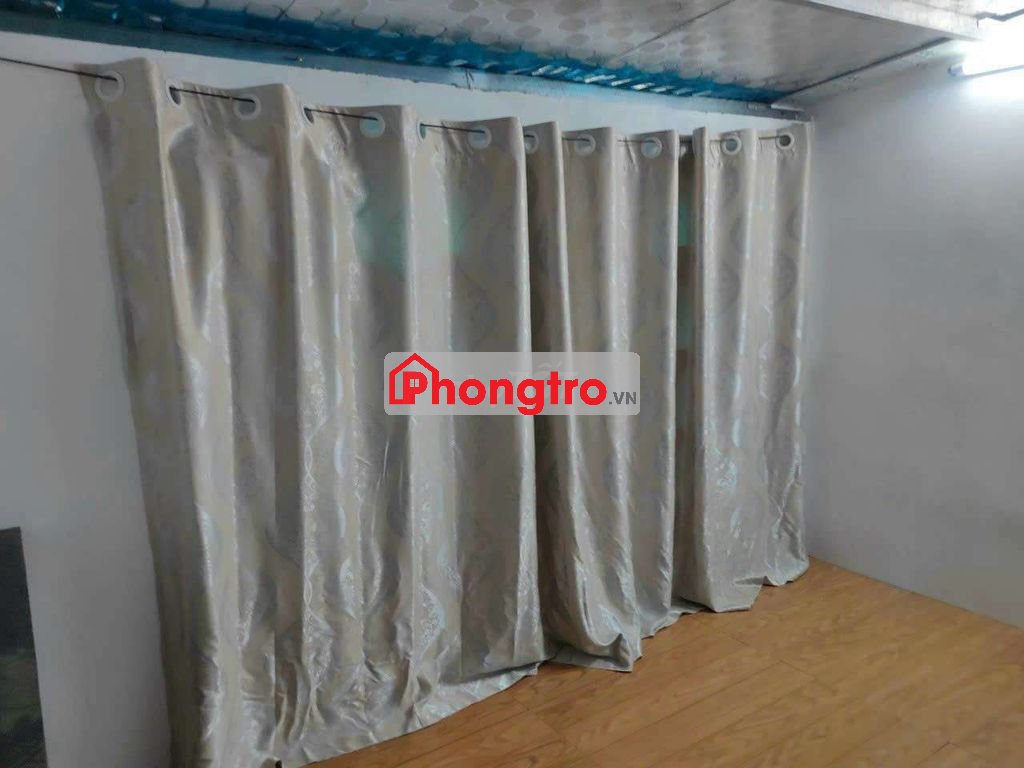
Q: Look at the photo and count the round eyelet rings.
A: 12